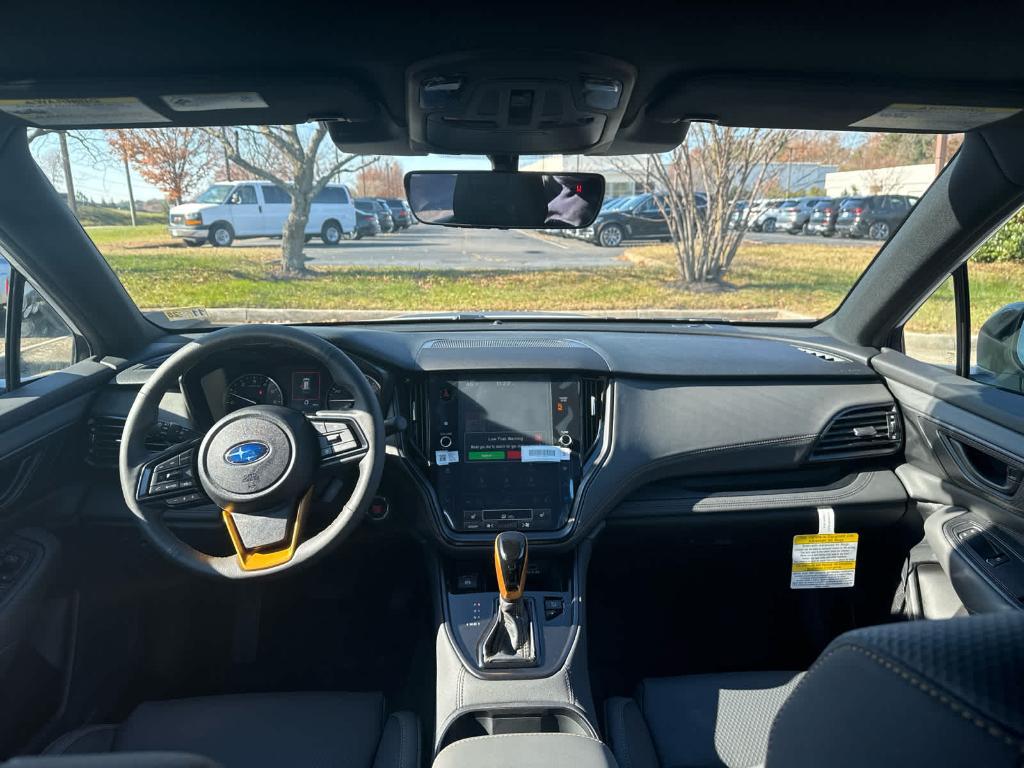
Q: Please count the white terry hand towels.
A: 0